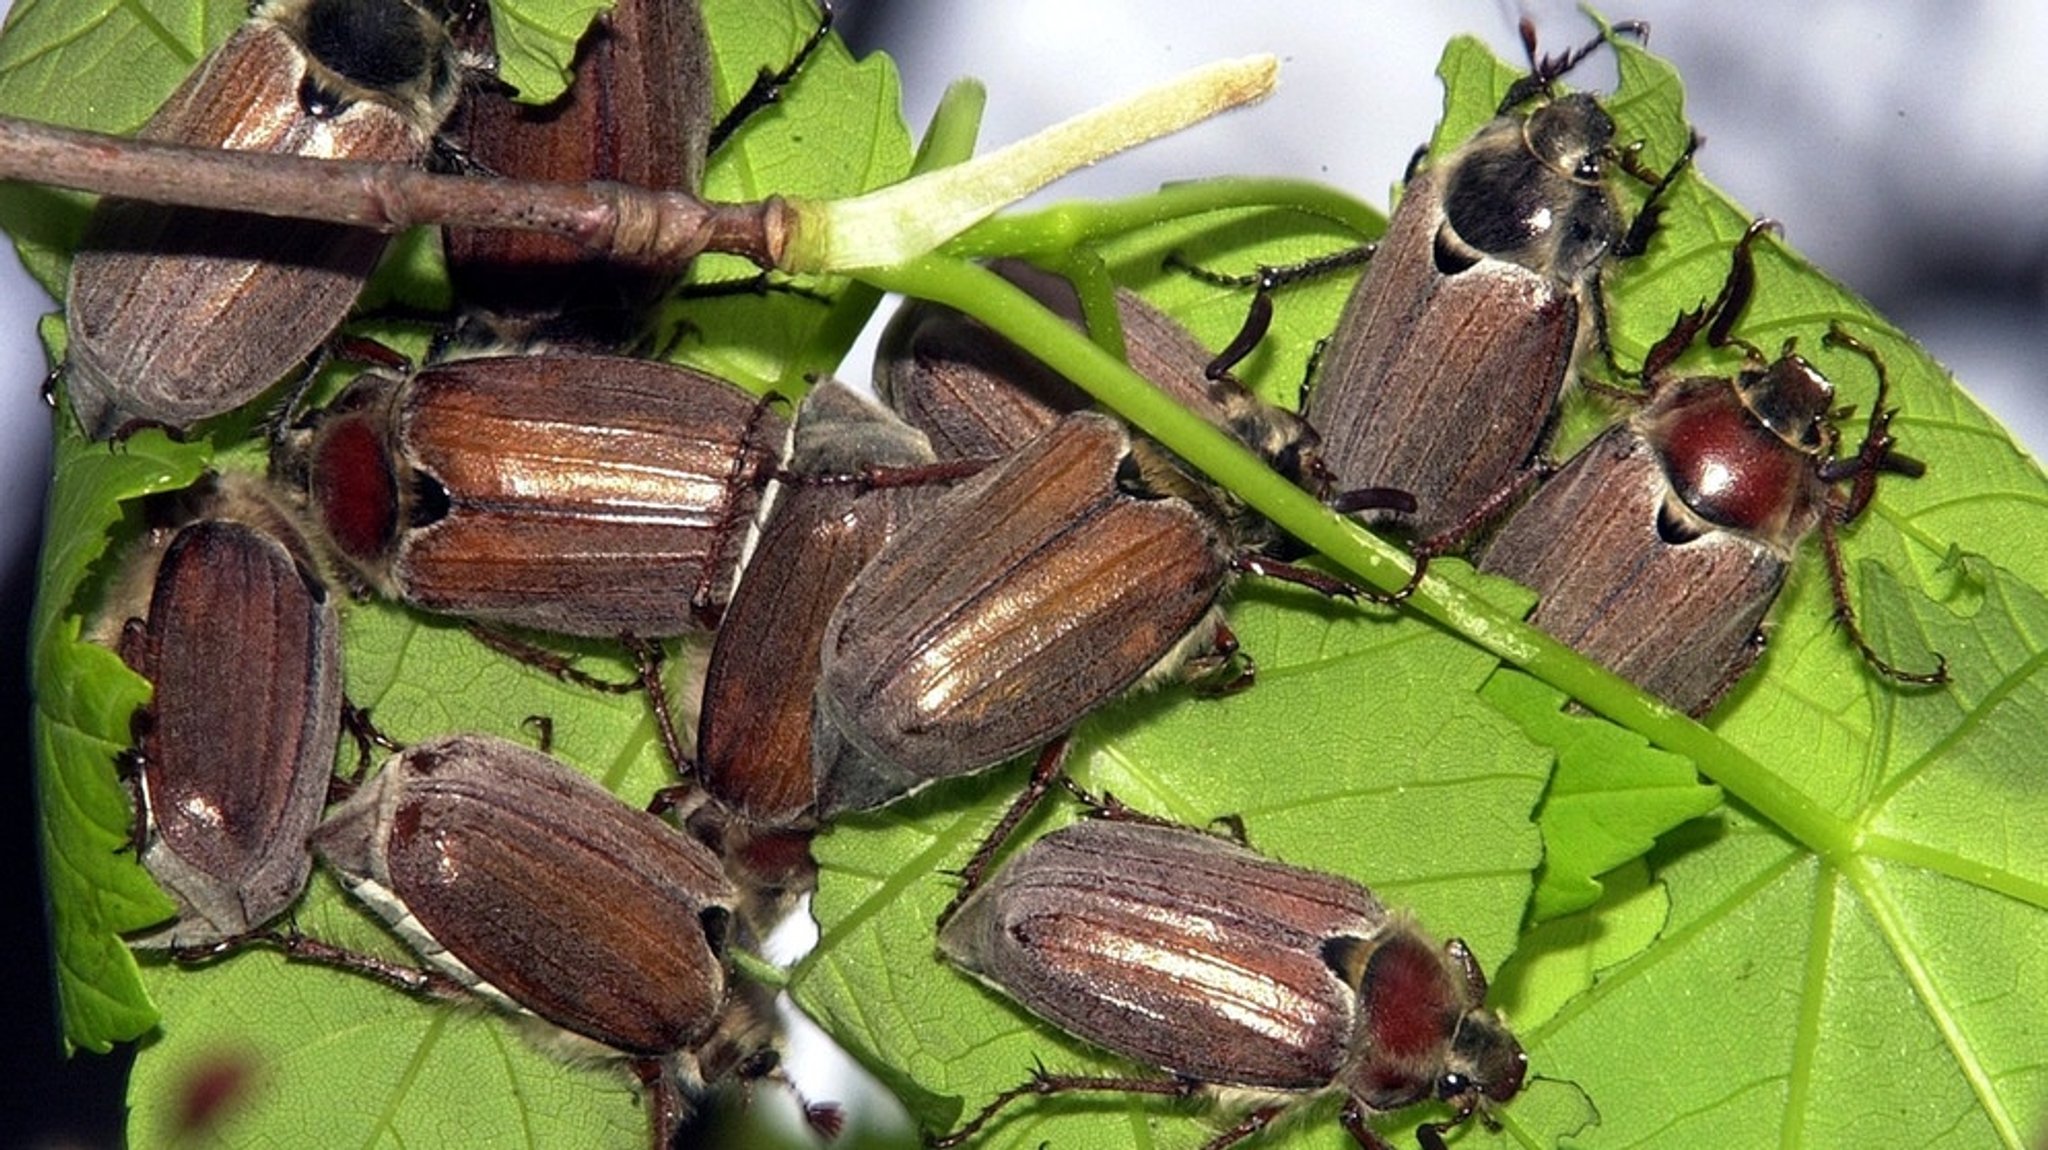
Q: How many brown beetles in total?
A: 11